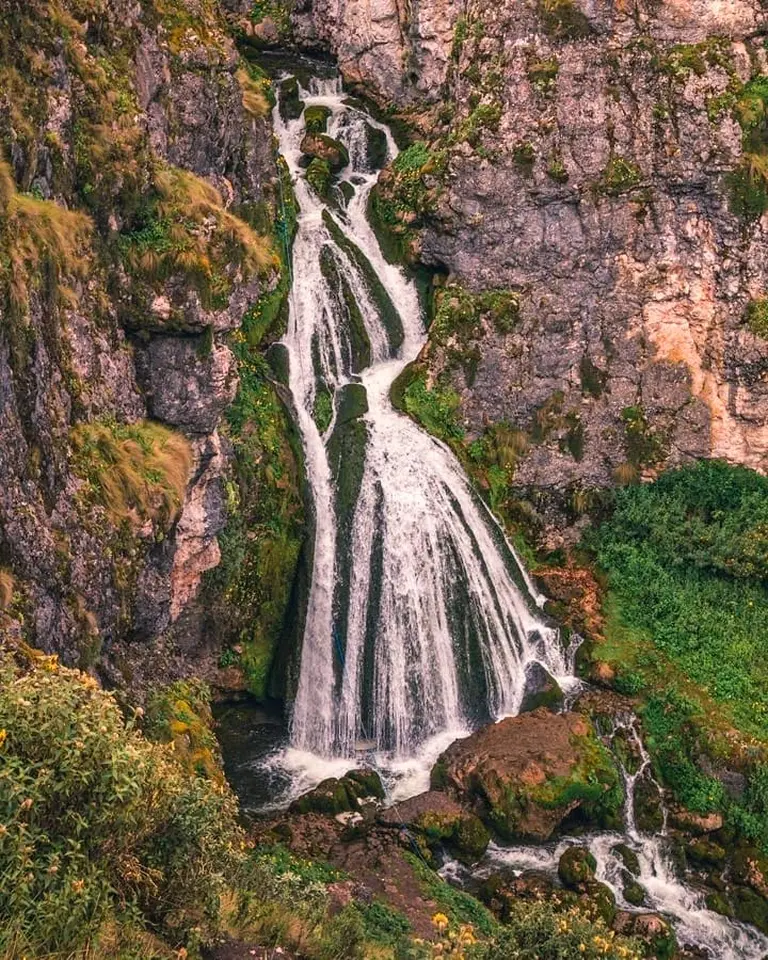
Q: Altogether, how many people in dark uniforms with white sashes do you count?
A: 0